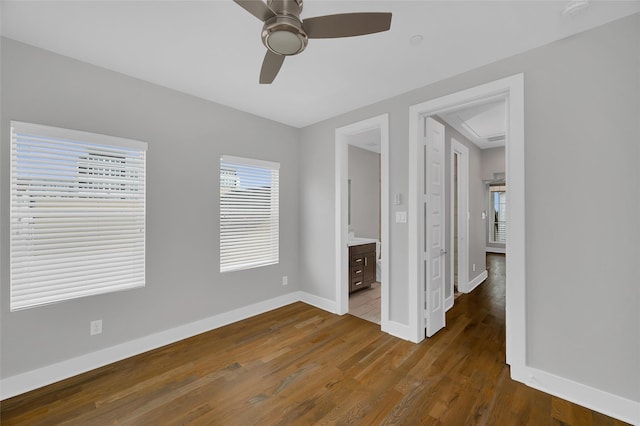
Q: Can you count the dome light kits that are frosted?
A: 1